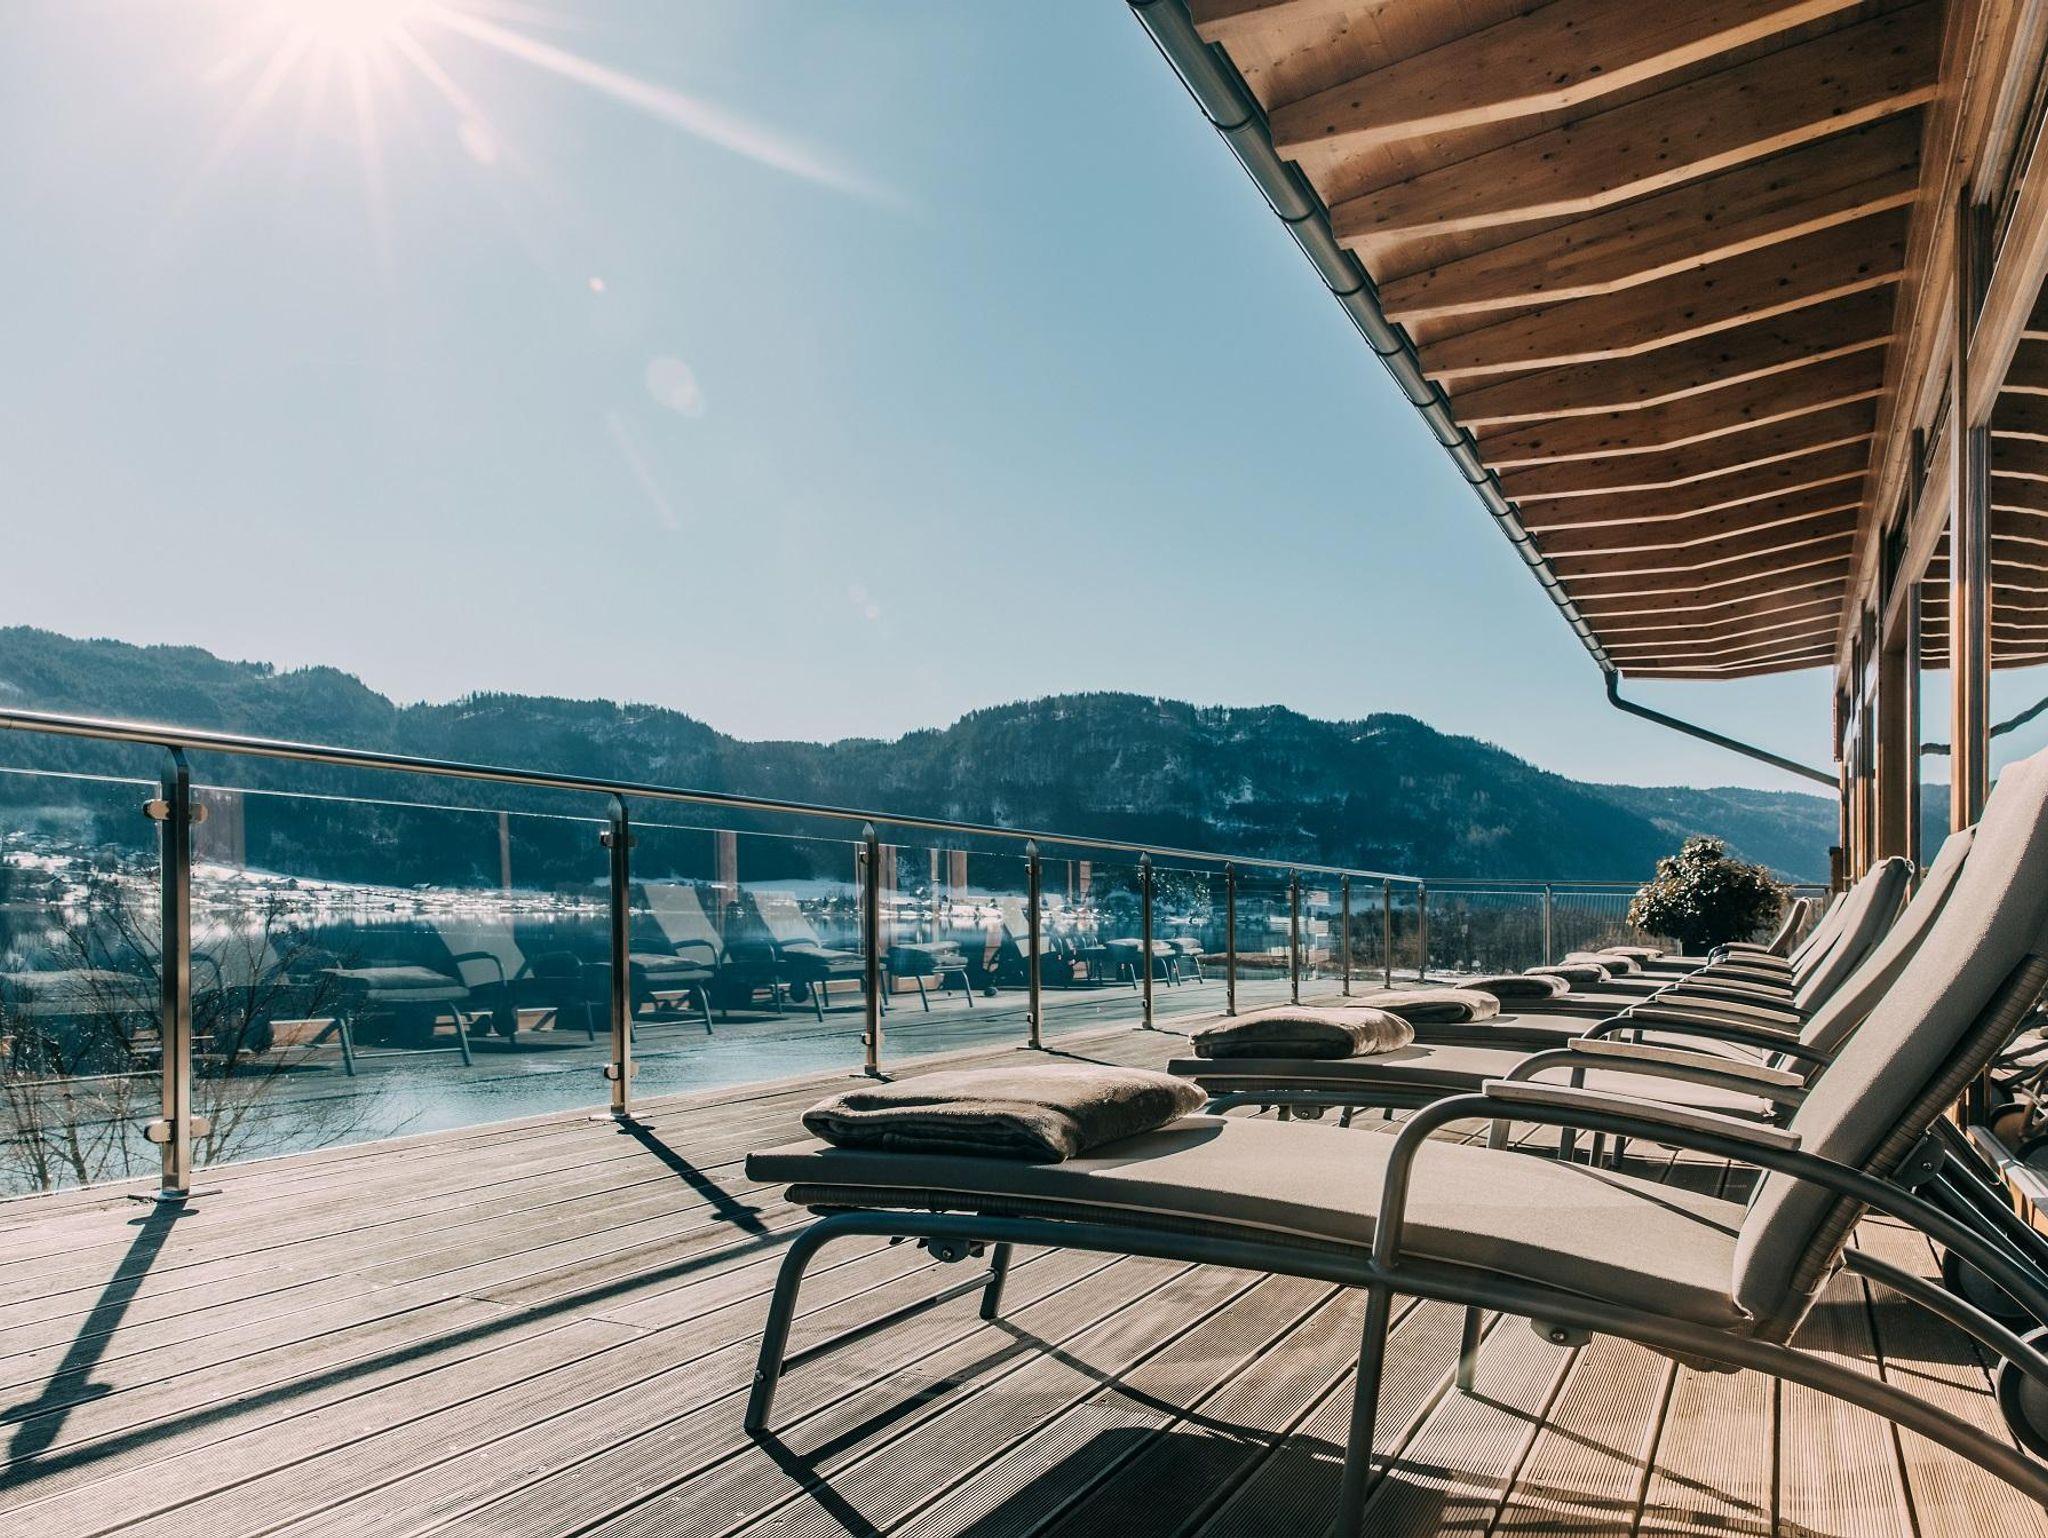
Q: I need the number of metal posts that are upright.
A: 11